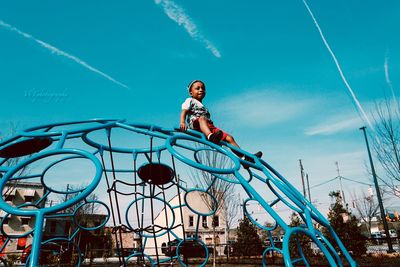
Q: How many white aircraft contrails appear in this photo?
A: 4